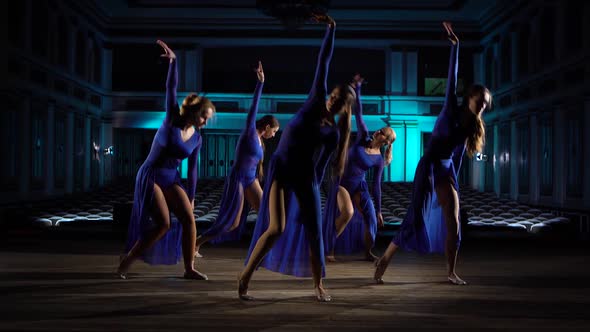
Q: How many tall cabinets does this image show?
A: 0